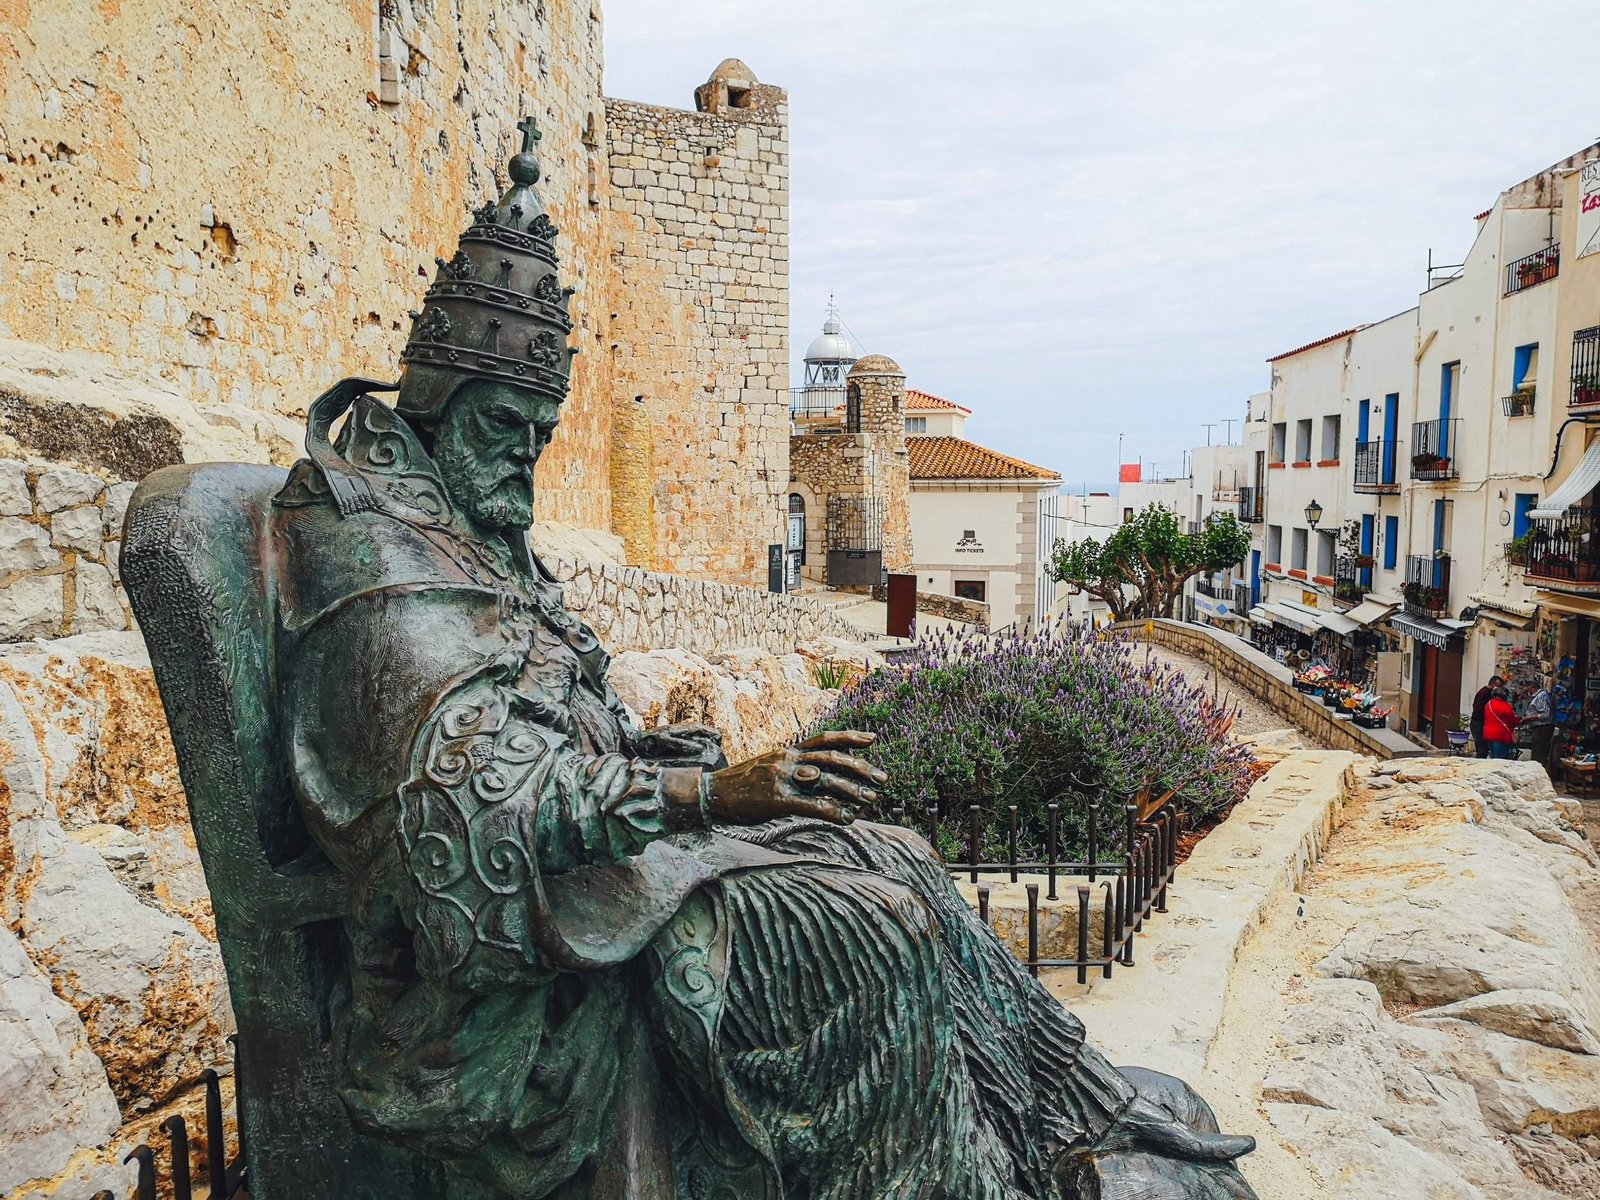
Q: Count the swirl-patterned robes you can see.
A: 1